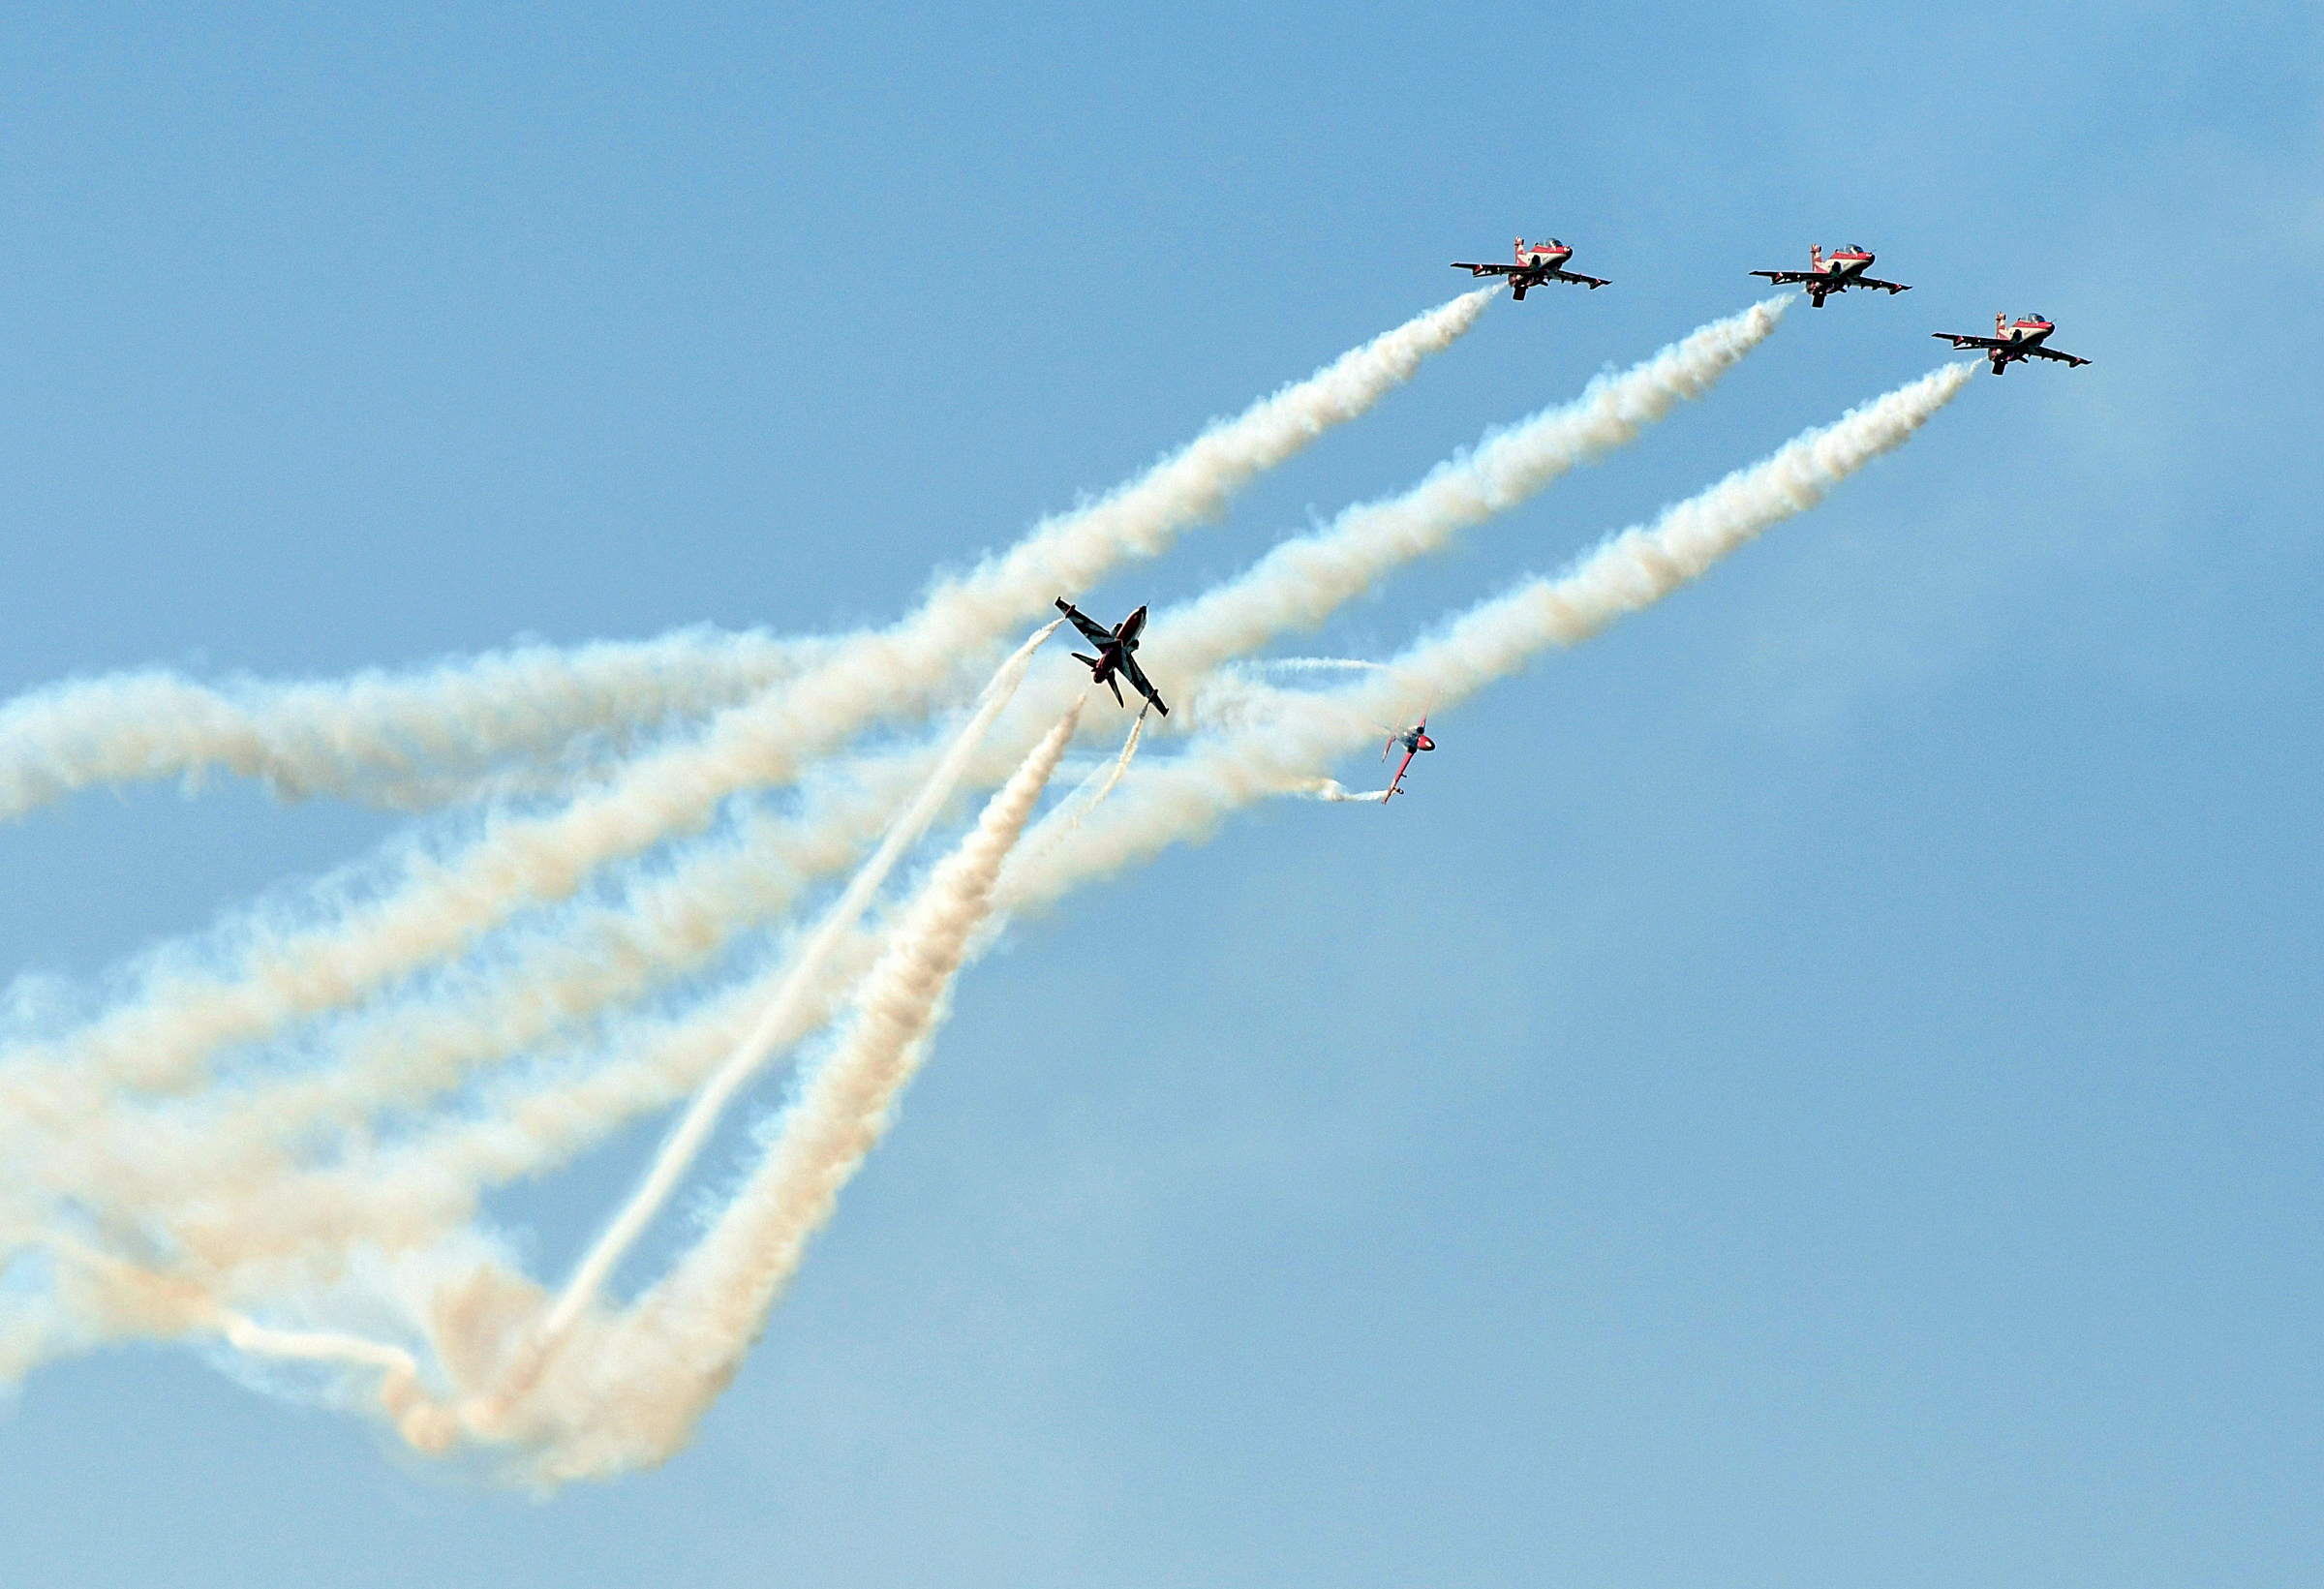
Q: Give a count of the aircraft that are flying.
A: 5